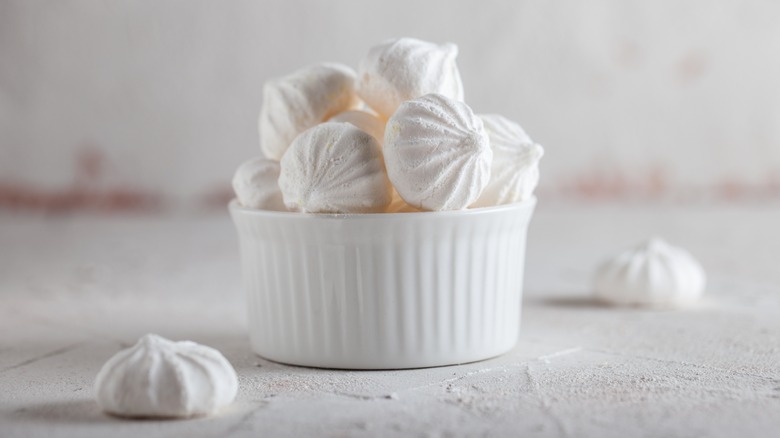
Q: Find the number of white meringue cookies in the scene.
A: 9